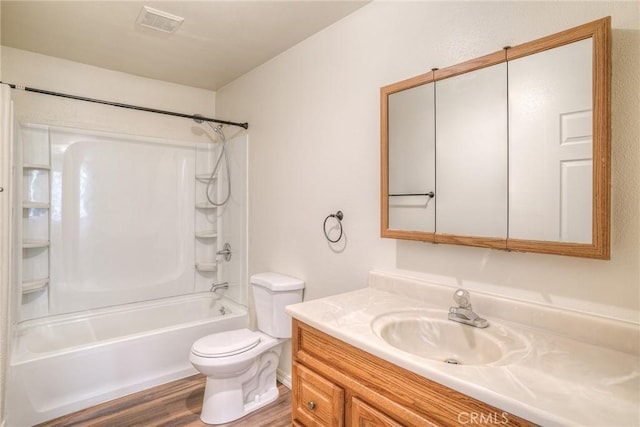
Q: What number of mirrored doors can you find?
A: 3